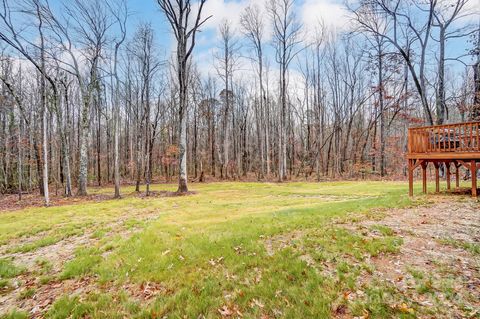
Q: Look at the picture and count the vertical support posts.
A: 6